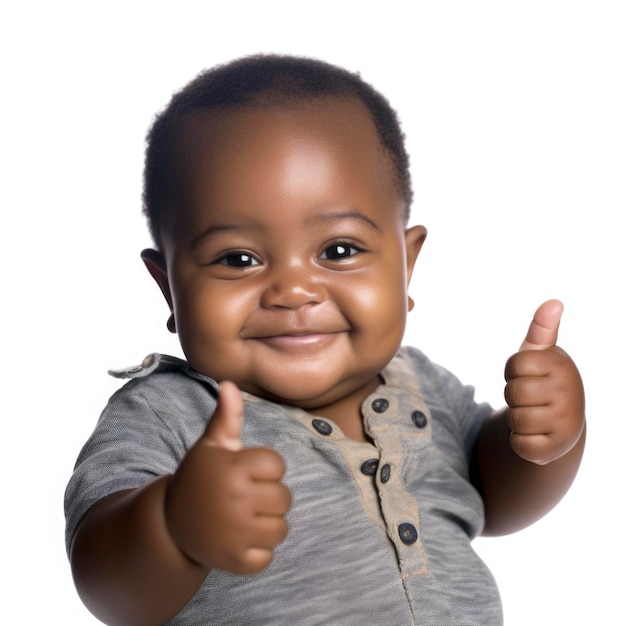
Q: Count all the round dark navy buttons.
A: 6